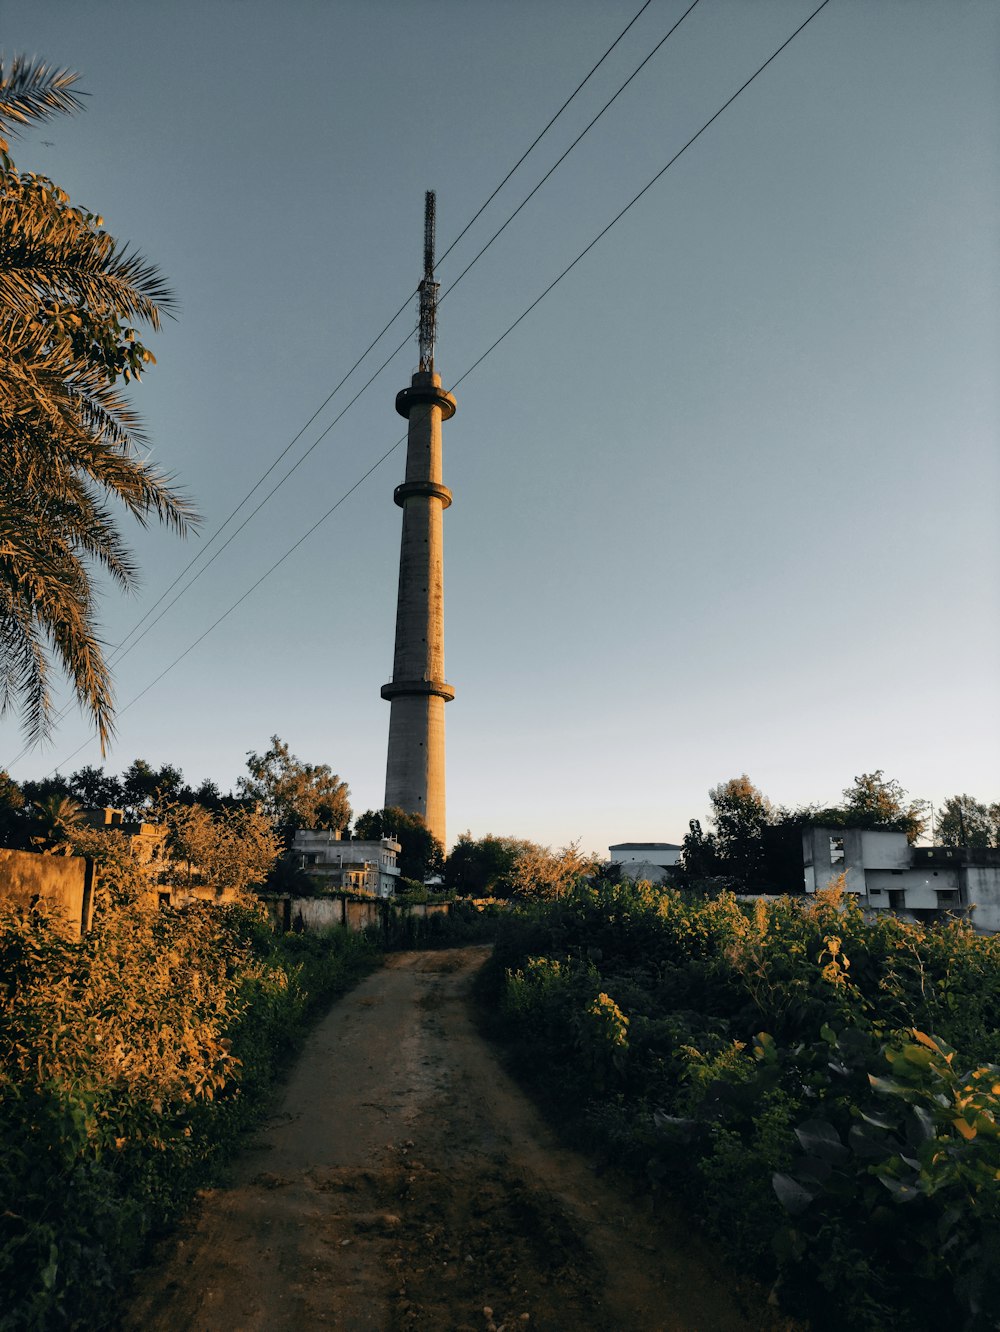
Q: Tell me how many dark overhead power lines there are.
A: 3